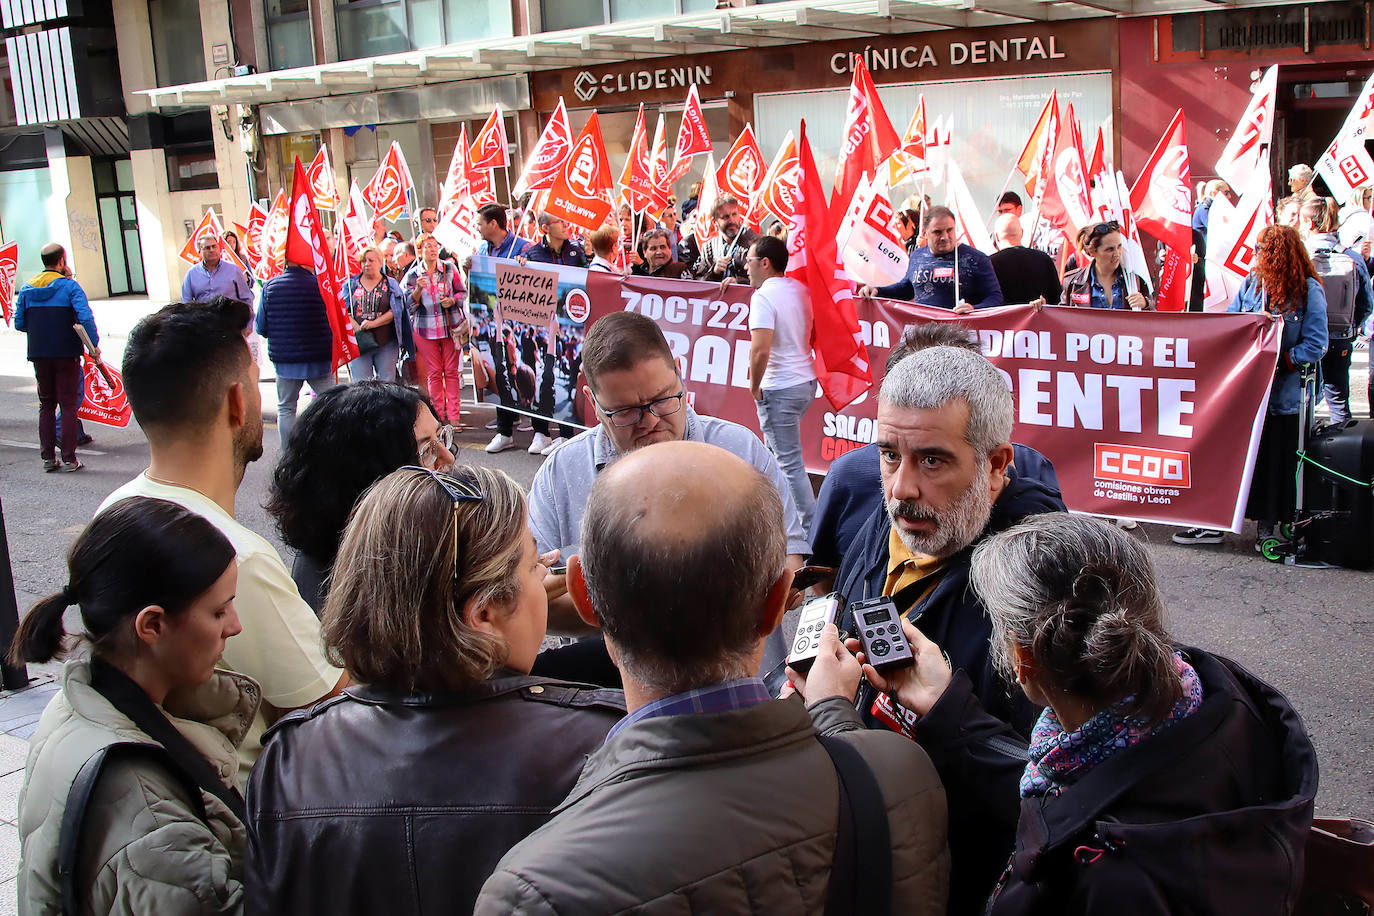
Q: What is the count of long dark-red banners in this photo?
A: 1